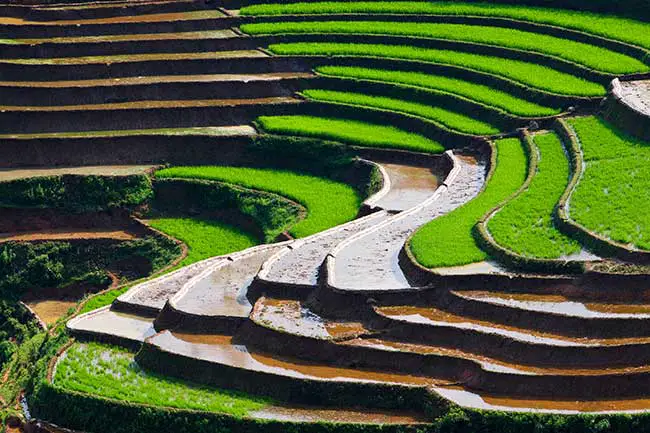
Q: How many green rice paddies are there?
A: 12